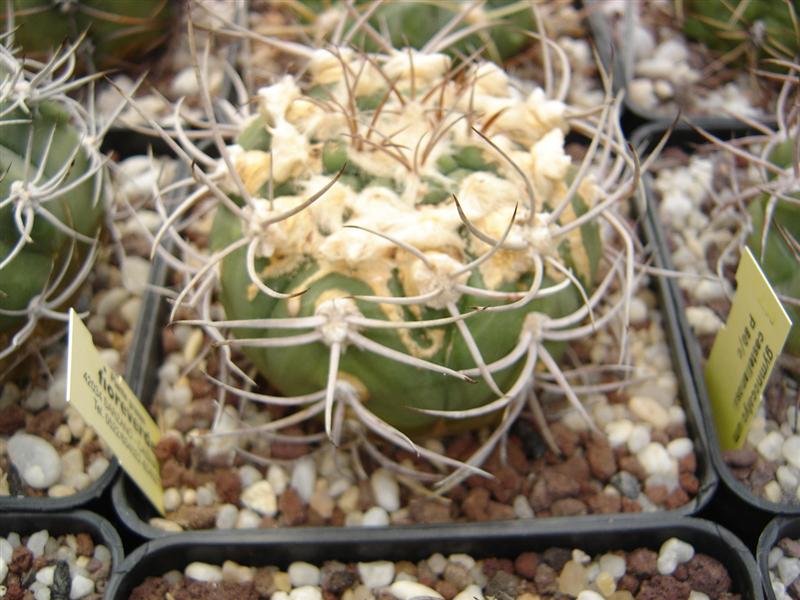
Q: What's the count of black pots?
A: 9